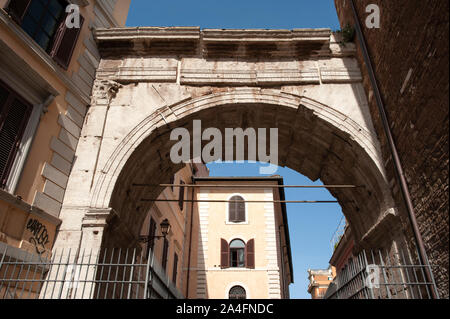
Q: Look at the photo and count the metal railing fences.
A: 2